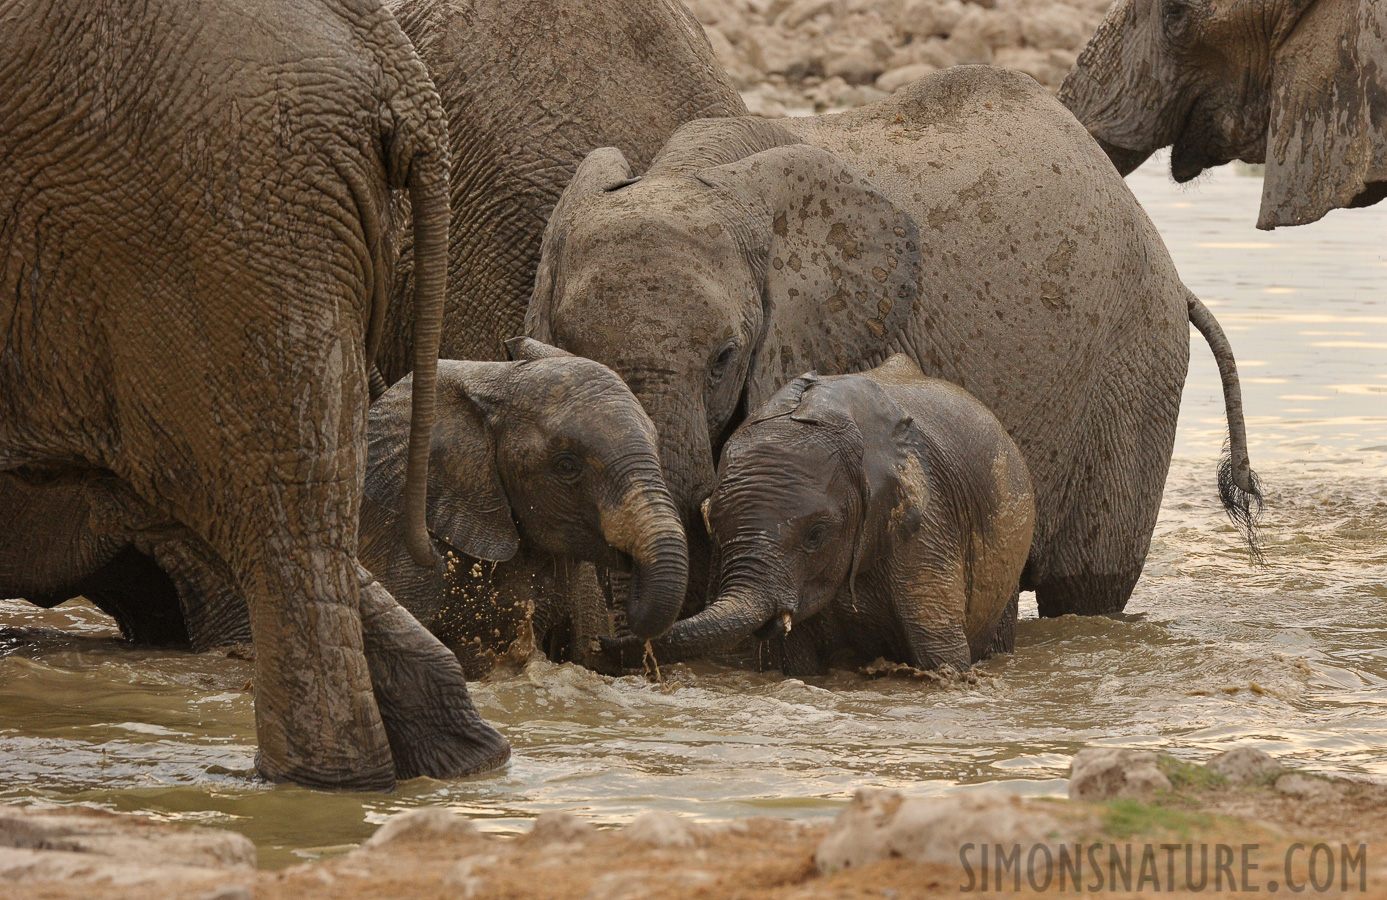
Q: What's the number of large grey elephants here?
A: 4